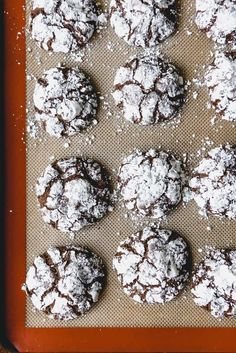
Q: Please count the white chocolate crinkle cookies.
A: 12